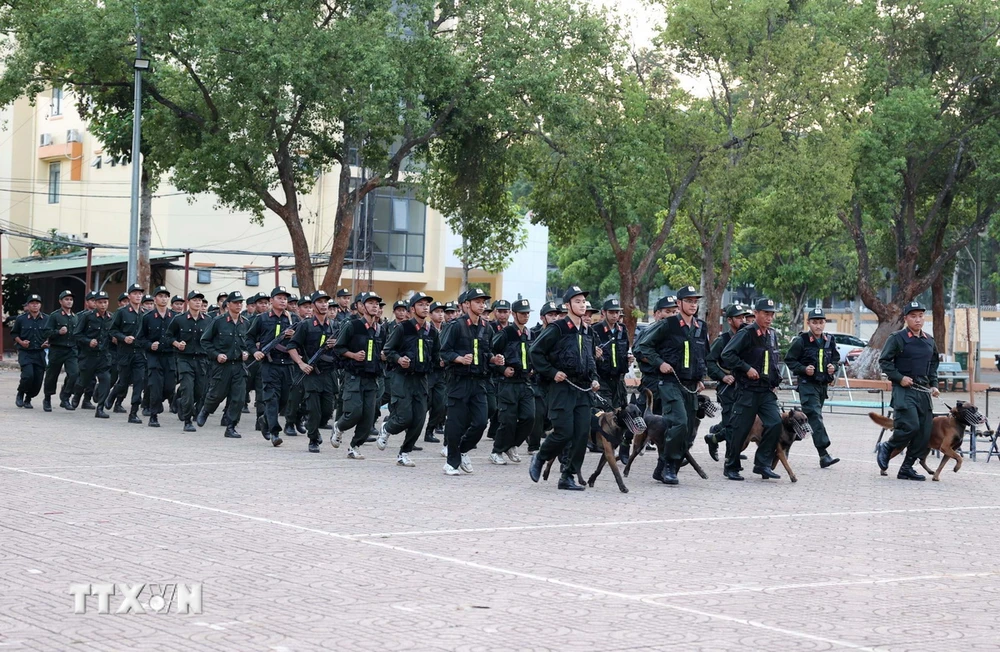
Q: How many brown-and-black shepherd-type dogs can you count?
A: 4